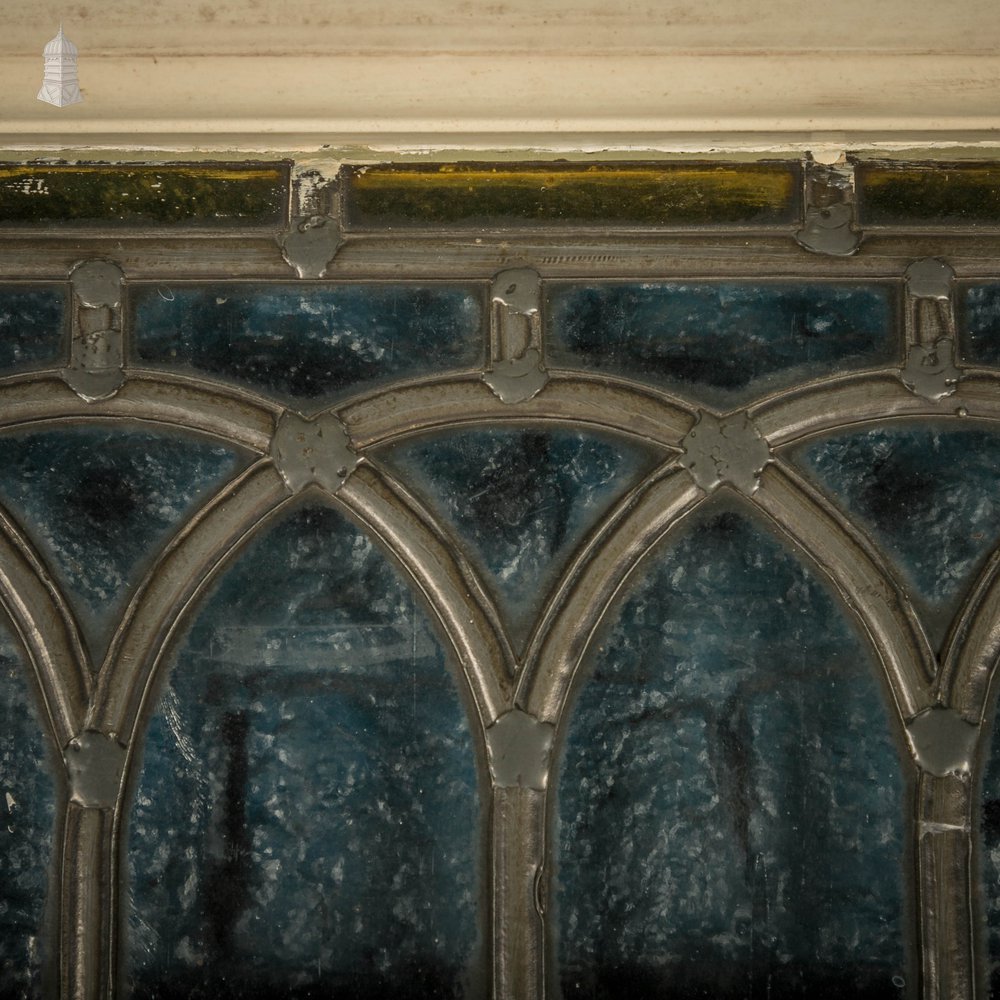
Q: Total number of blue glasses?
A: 11